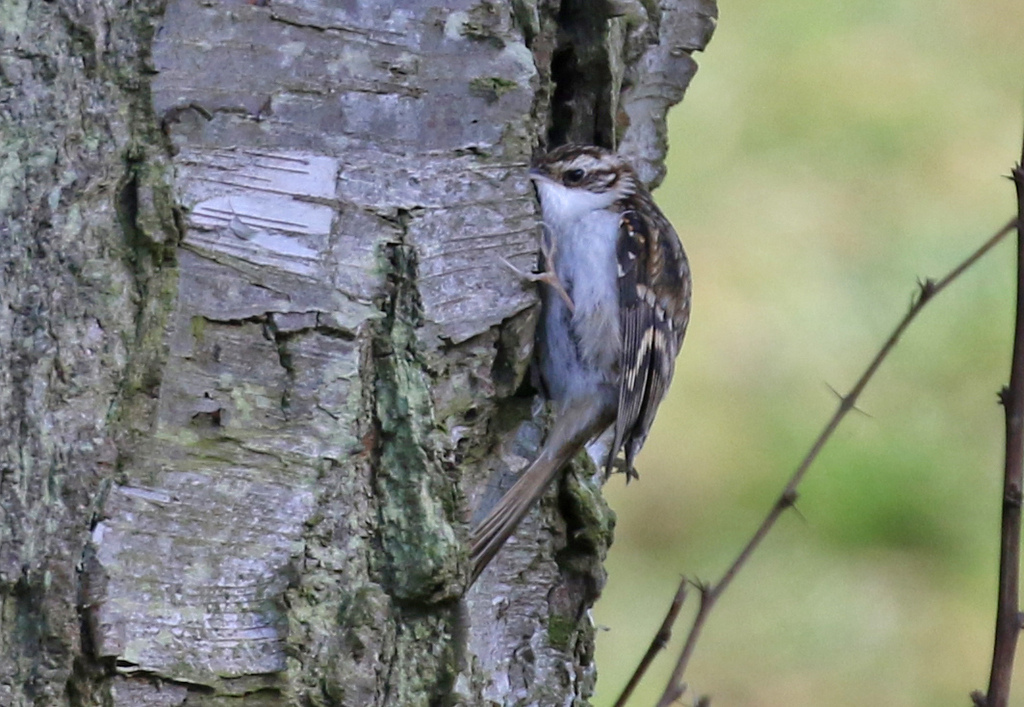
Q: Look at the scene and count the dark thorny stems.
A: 3